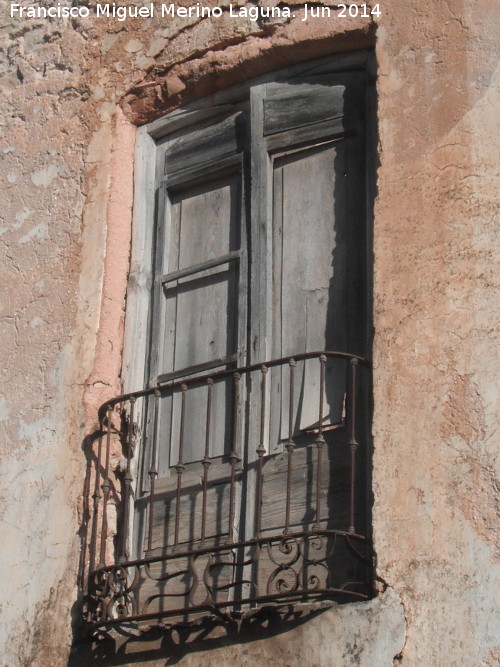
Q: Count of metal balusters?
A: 11